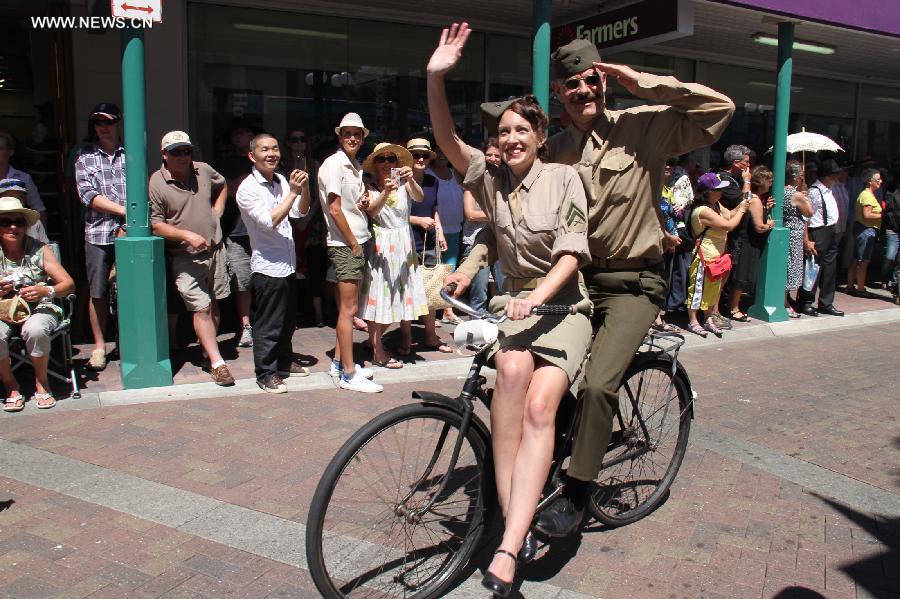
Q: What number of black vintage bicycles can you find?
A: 1